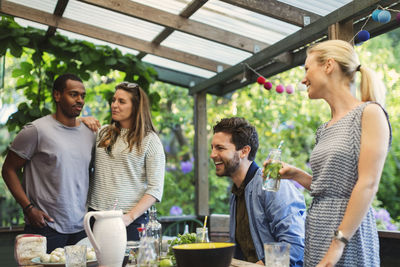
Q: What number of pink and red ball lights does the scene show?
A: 4